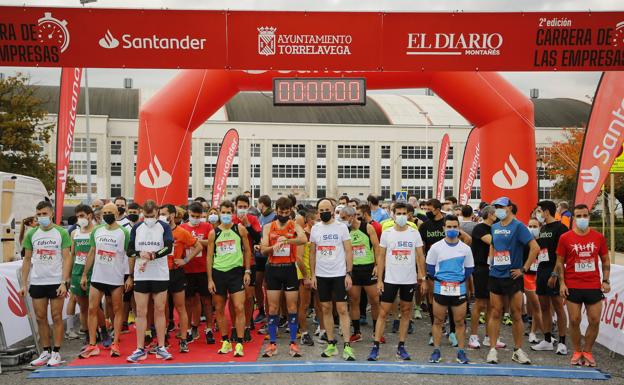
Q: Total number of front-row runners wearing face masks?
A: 10